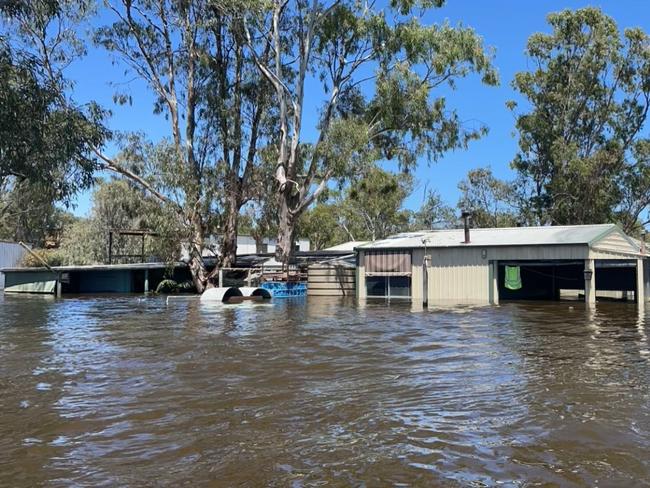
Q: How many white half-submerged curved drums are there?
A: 2